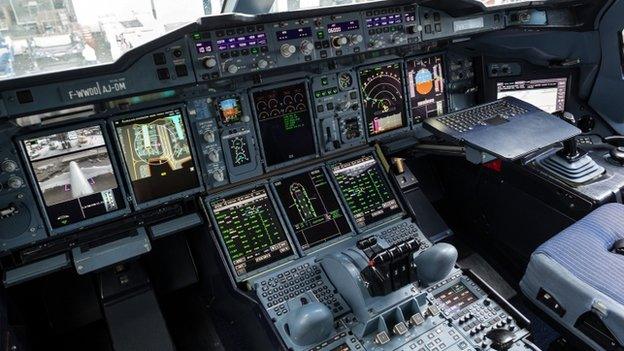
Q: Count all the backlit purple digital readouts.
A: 6